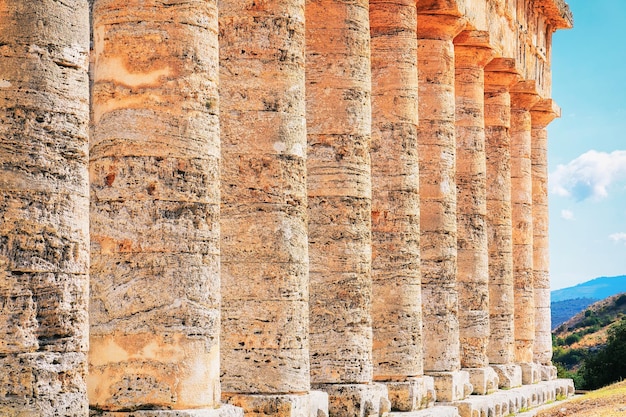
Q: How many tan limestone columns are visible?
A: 10